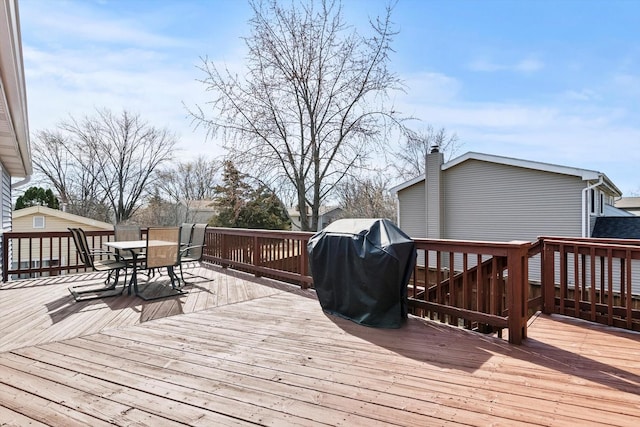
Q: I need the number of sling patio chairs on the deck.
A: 6